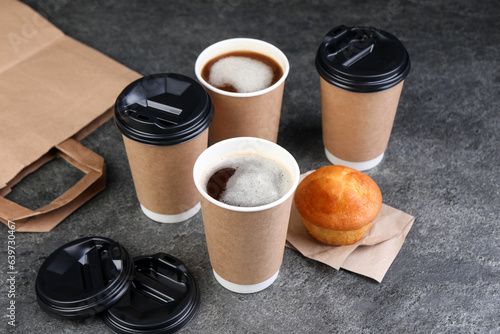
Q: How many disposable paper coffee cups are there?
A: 4